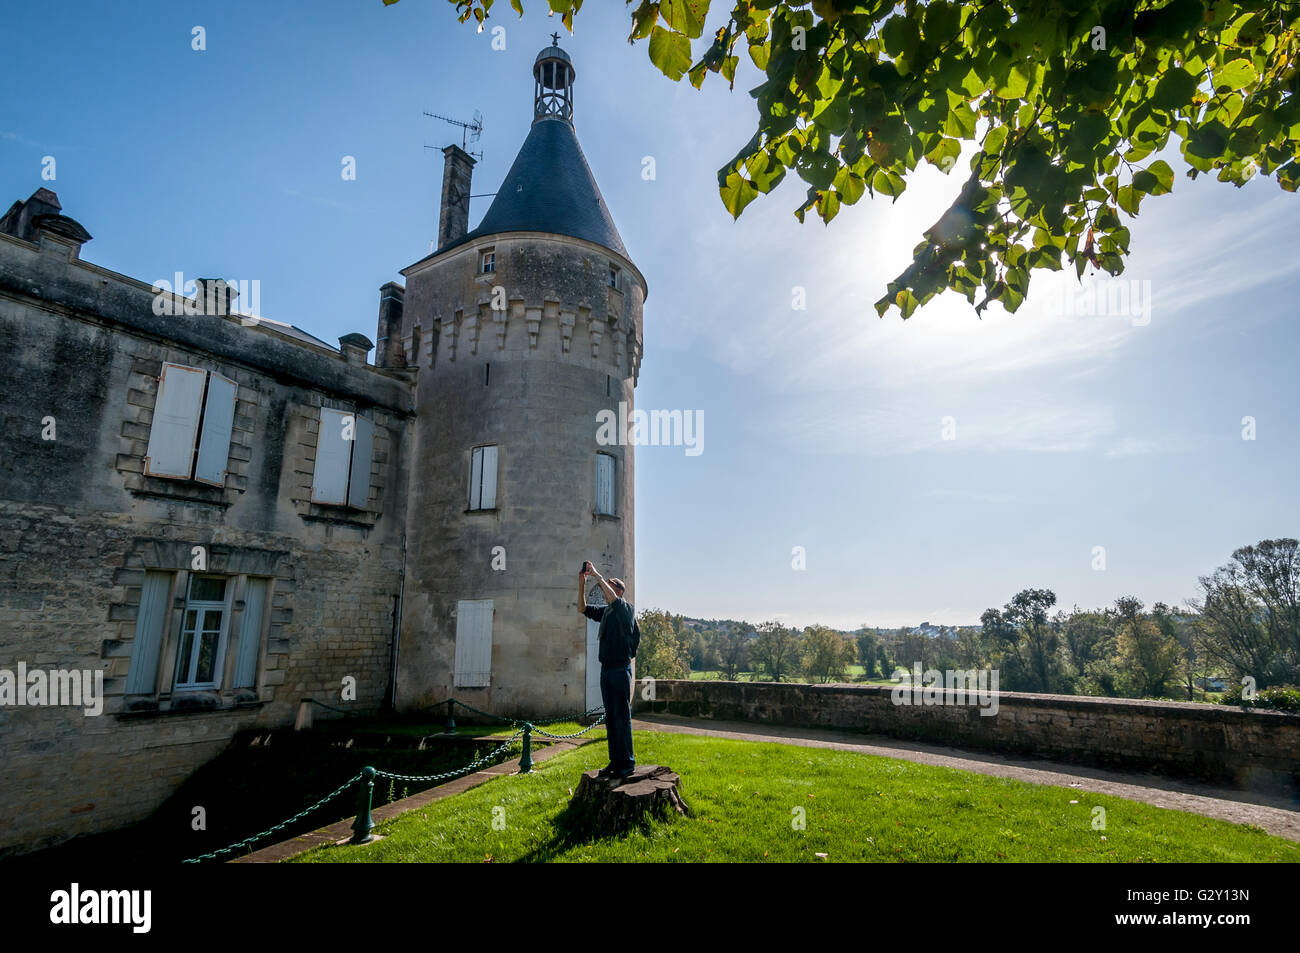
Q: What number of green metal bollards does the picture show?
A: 3